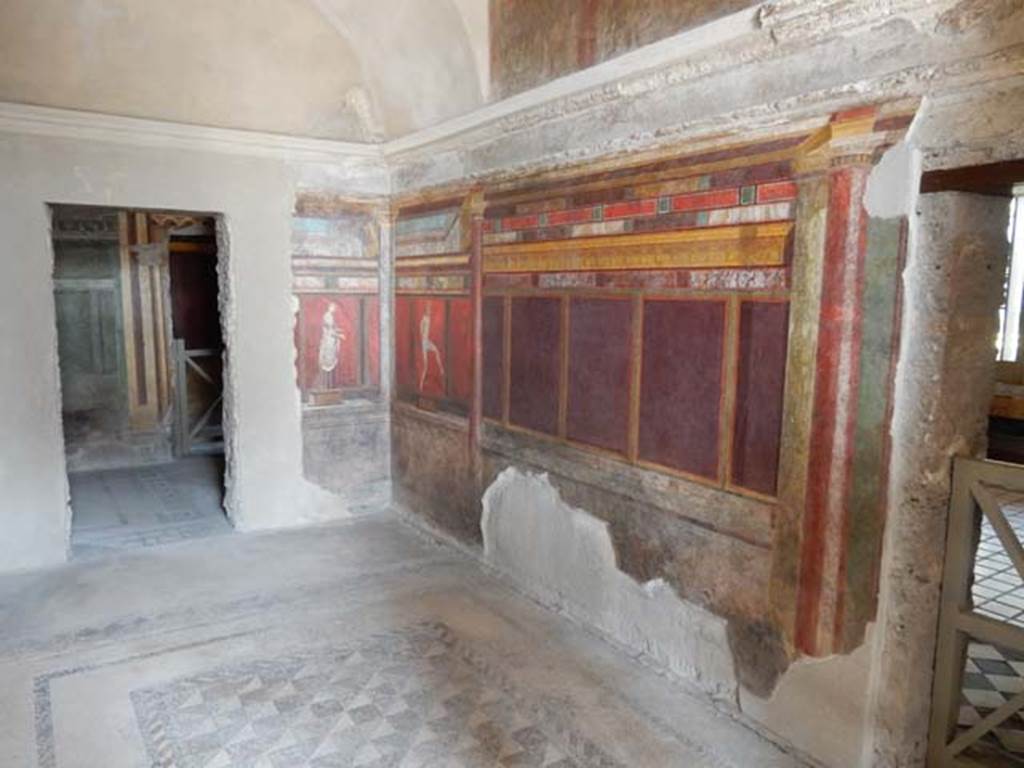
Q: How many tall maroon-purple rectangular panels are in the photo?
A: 5